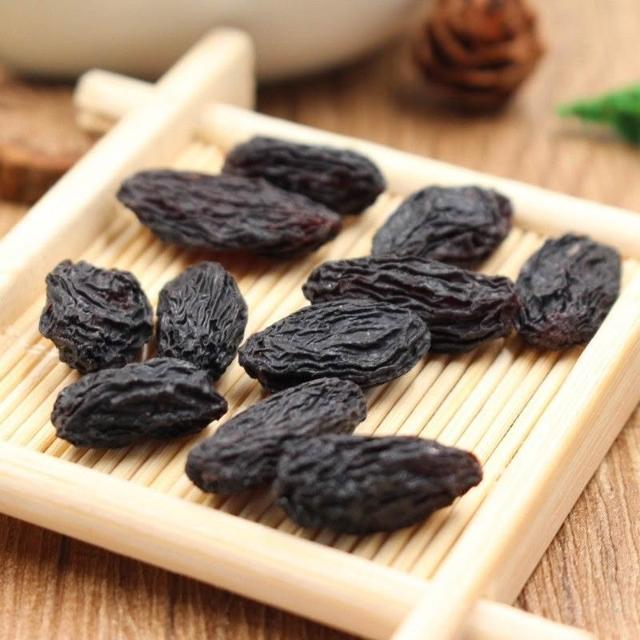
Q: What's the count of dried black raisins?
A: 11